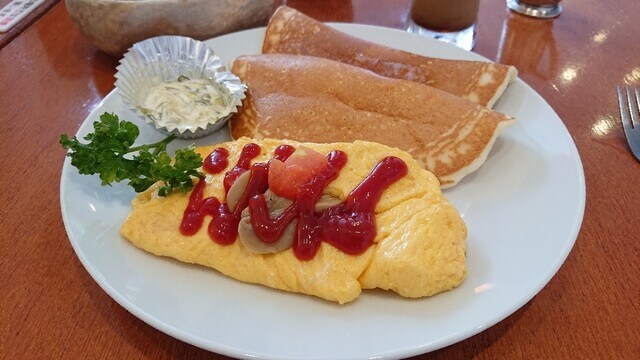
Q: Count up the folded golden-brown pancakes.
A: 2